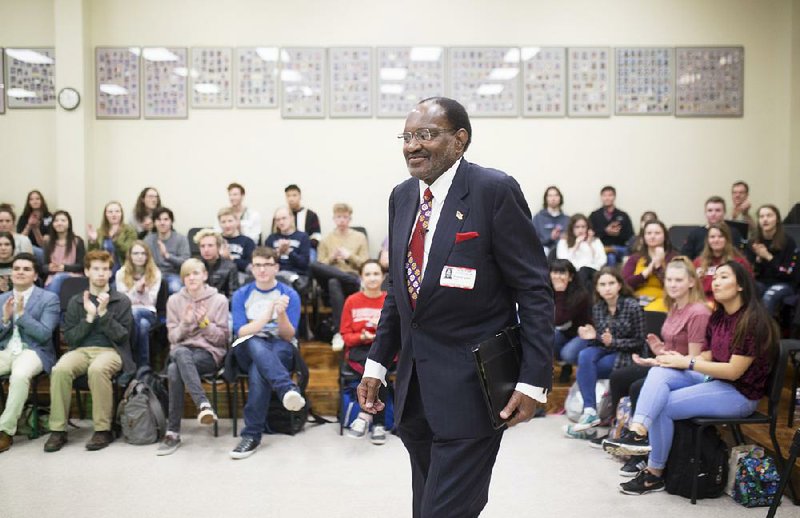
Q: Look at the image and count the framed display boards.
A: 14